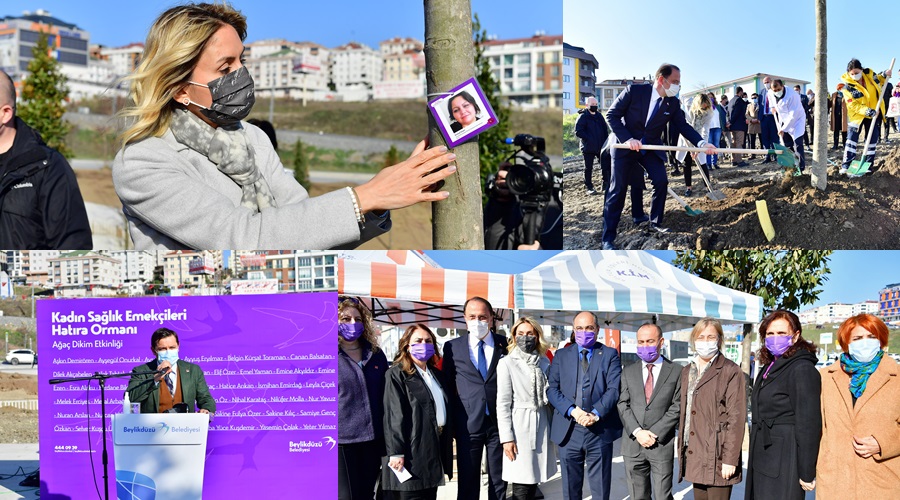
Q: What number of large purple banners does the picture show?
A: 1